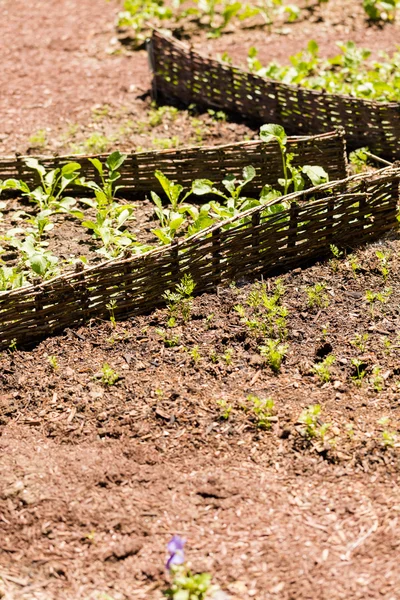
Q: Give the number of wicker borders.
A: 3